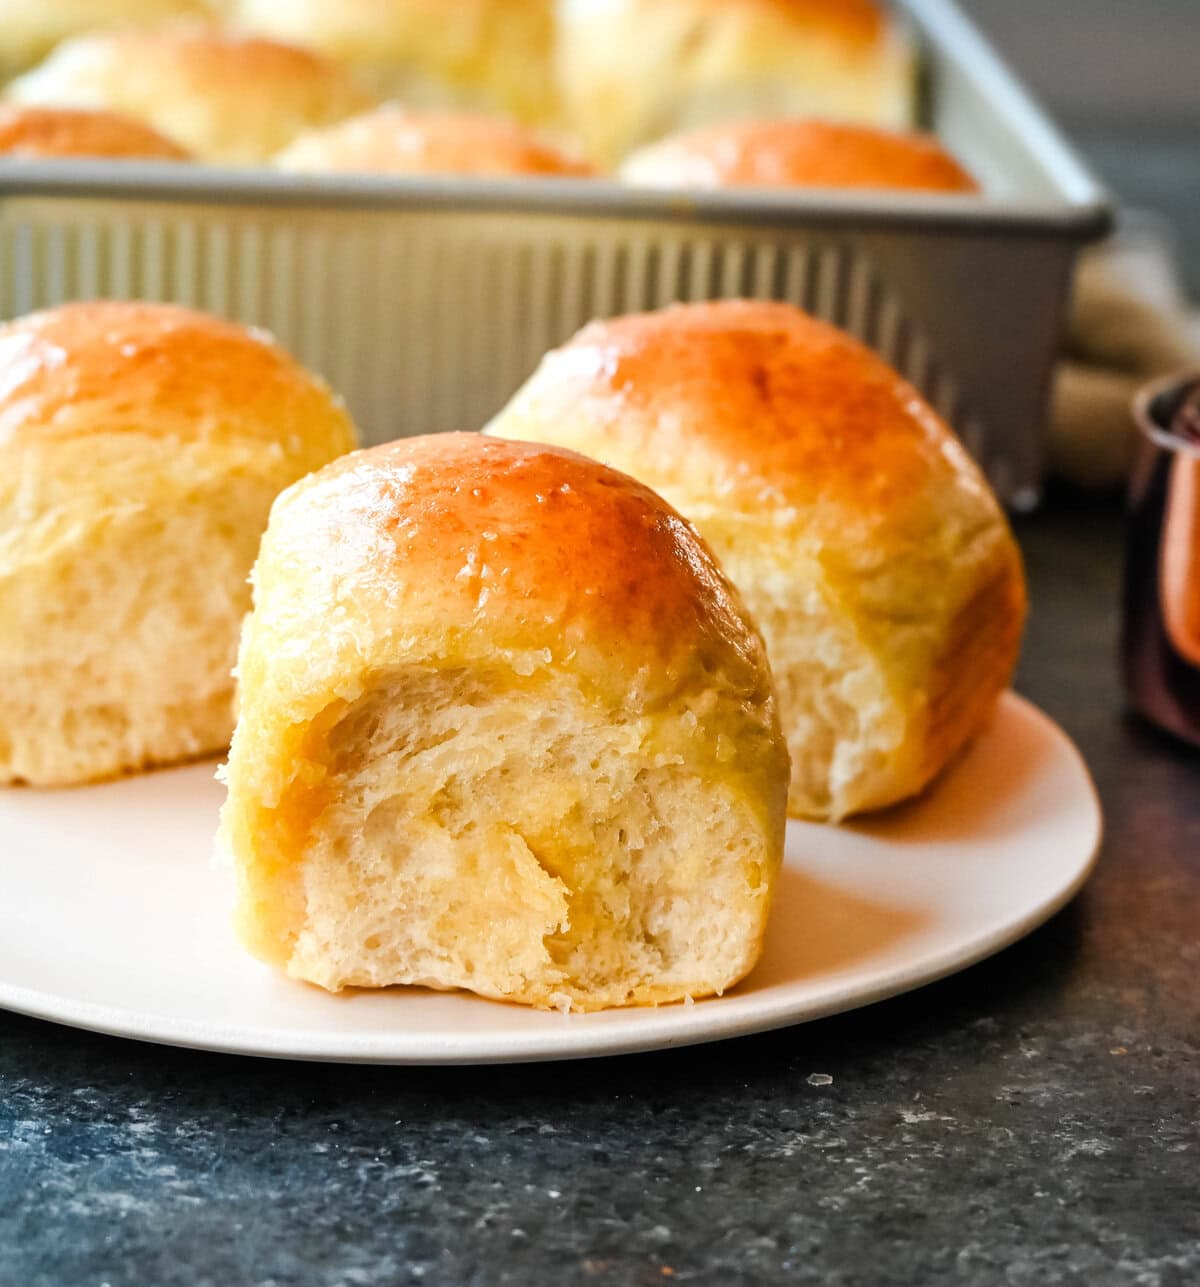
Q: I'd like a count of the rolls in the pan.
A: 7